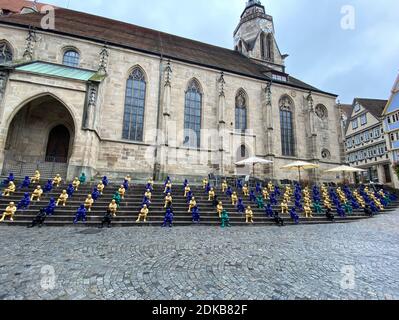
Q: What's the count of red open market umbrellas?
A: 0